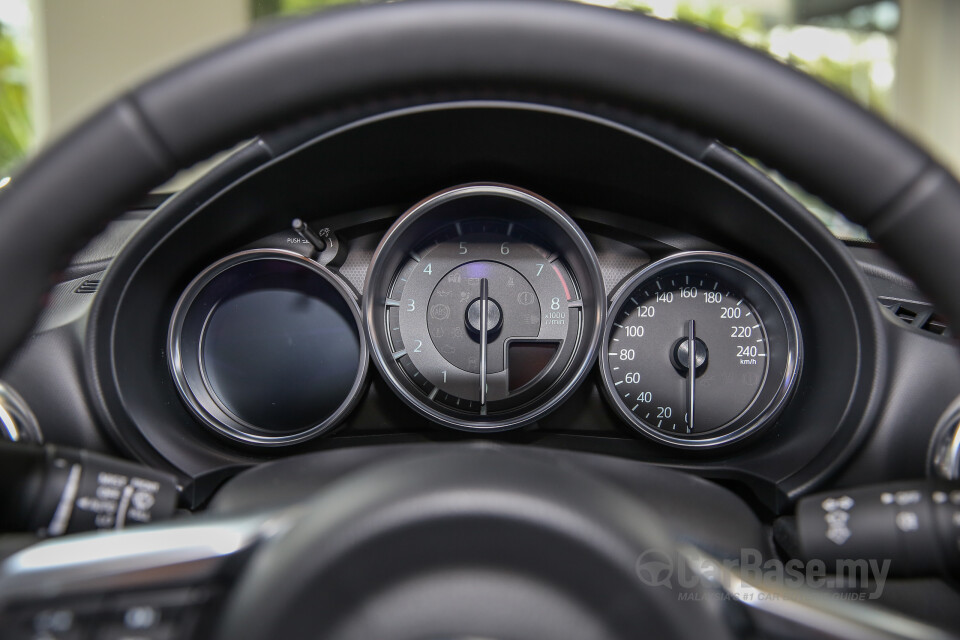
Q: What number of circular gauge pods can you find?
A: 3